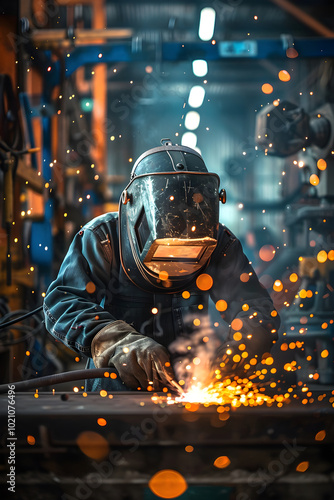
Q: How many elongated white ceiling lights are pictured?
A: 5